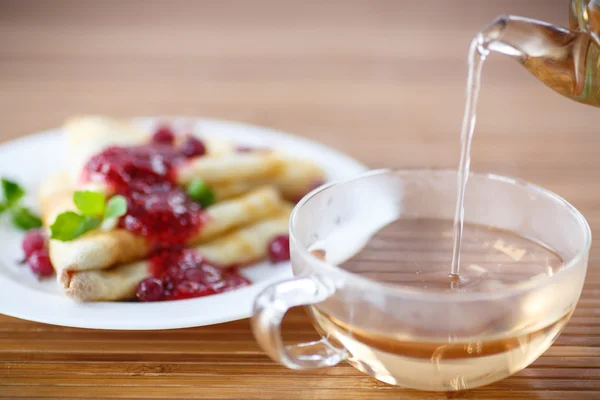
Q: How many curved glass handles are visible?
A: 1